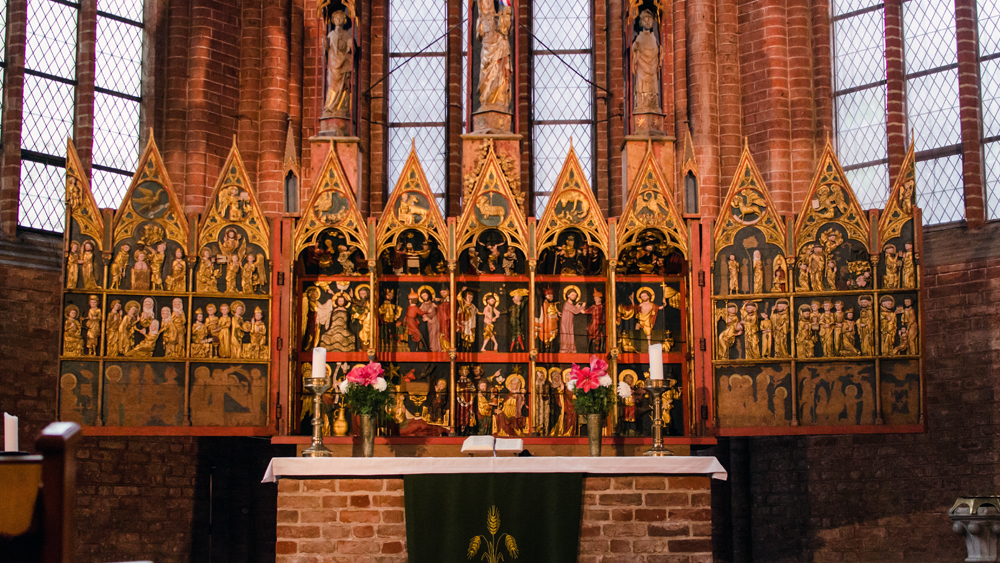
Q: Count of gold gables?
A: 11